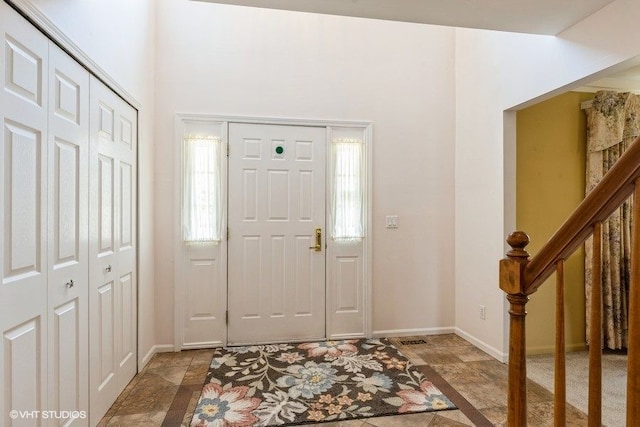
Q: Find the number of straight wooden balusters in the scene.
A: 3